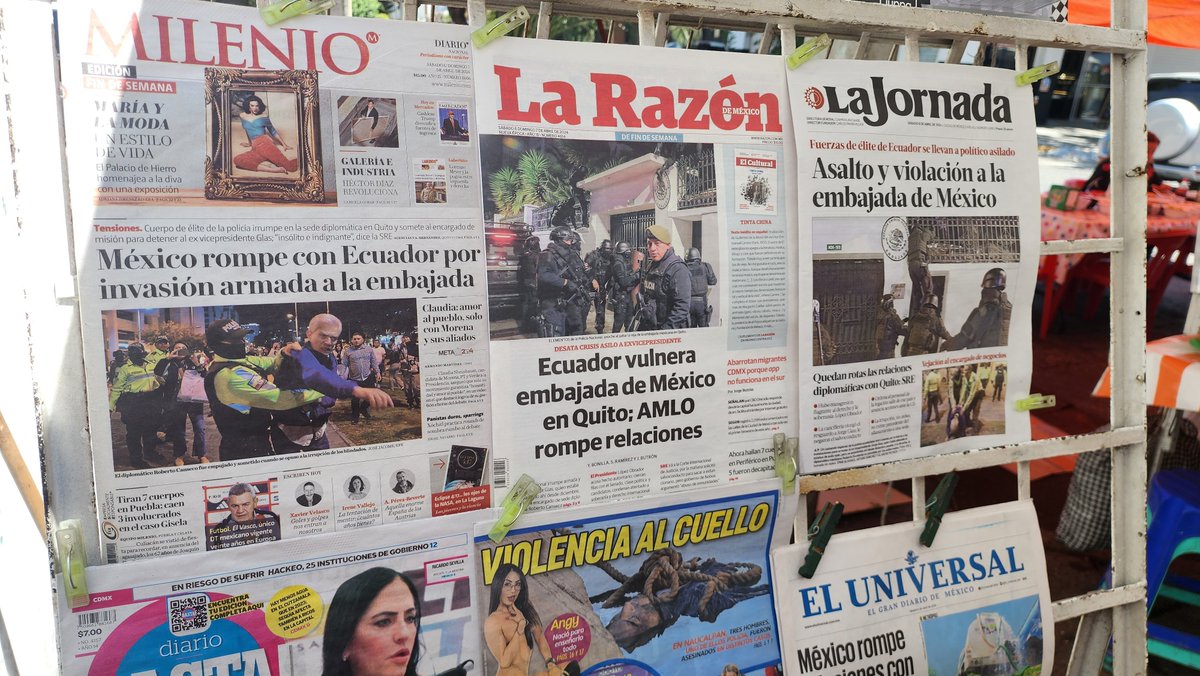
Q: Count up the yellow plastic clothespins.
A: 8